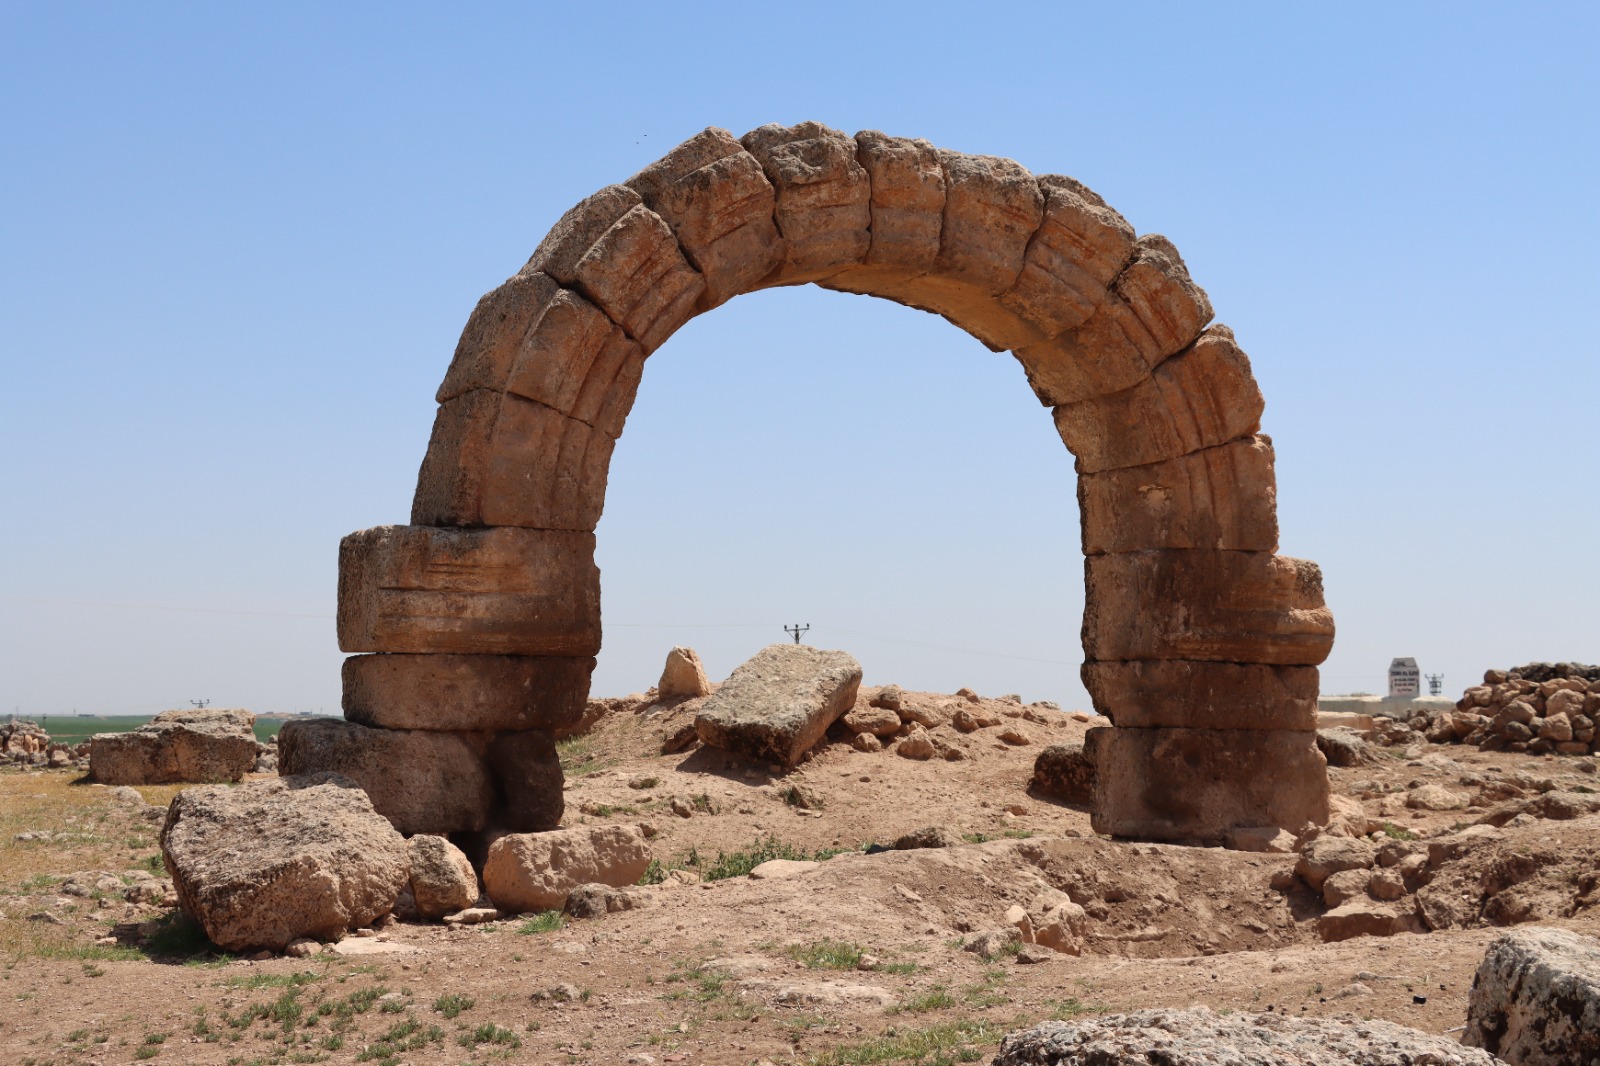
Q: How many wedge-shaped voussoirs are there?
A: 11